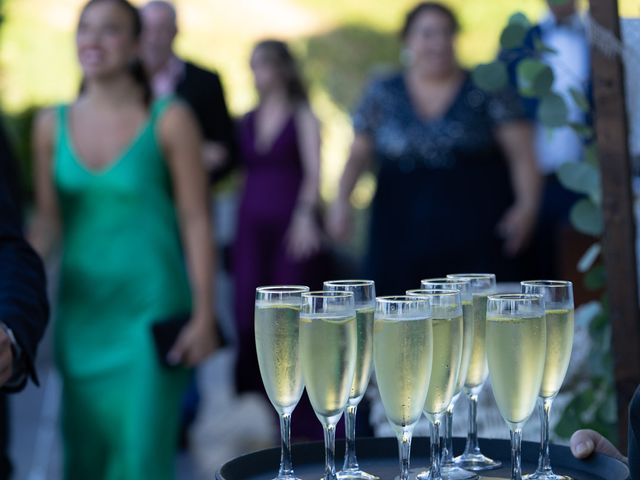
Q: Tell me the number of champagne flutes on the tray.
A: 9